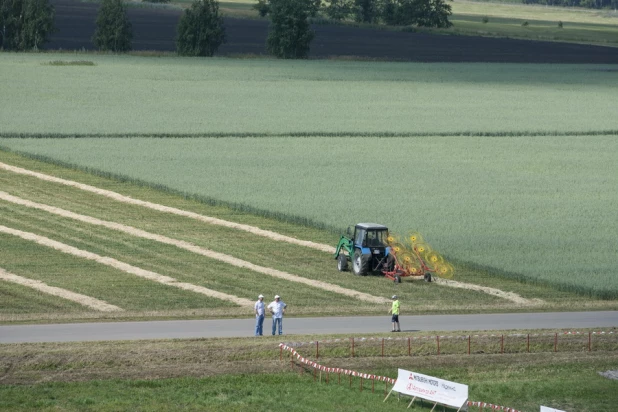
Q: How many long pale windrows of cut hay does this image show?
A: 4